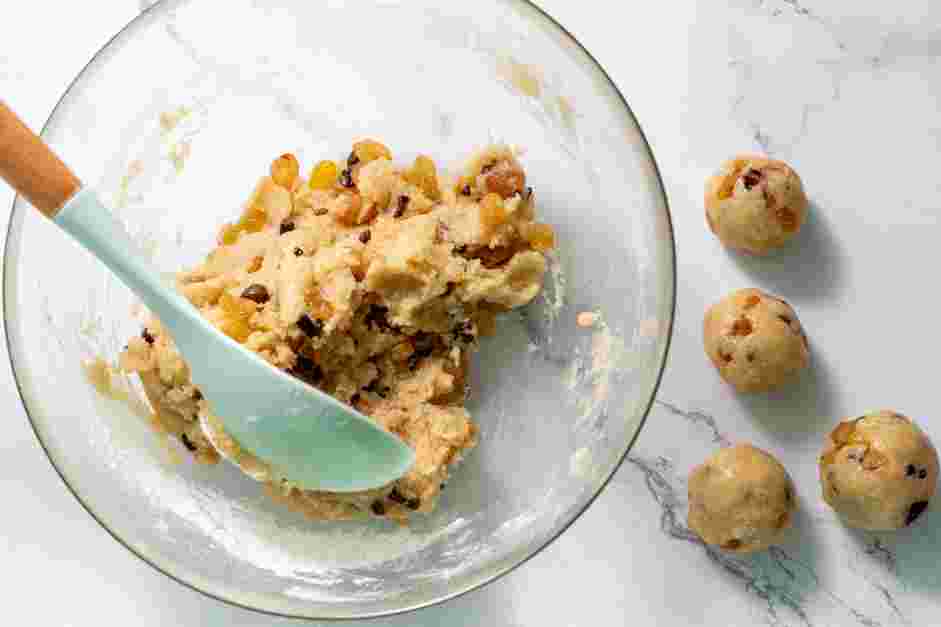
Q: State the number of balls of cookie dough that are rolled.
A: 4